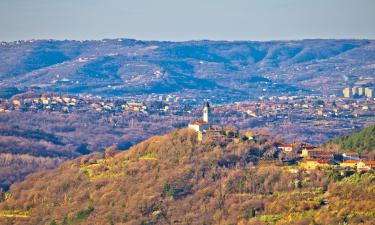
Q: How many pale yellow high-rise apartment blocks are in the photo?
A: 4